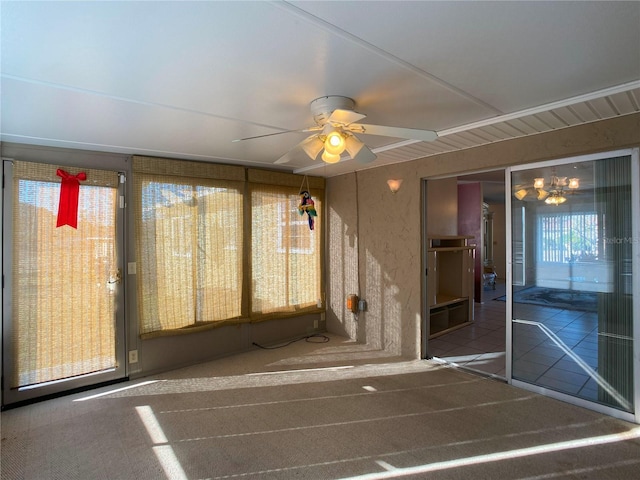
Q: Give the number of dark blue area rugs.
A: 1